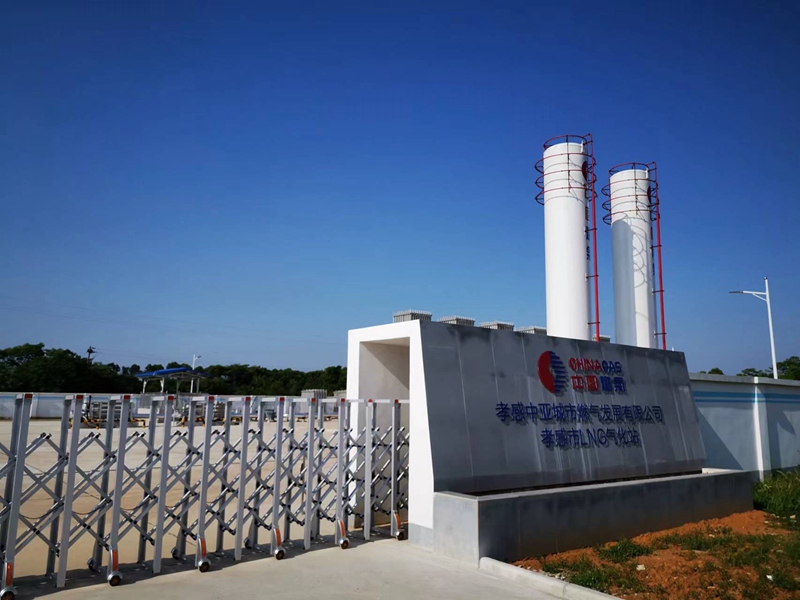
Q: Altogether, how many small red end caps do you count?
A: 11